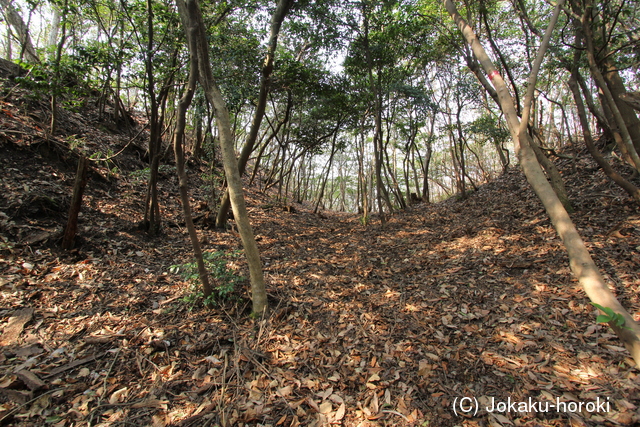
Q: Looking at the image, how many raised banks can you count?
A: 2